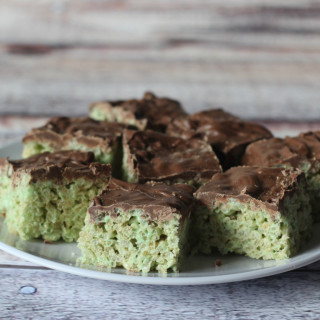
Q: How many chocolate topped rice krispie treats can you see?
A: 8